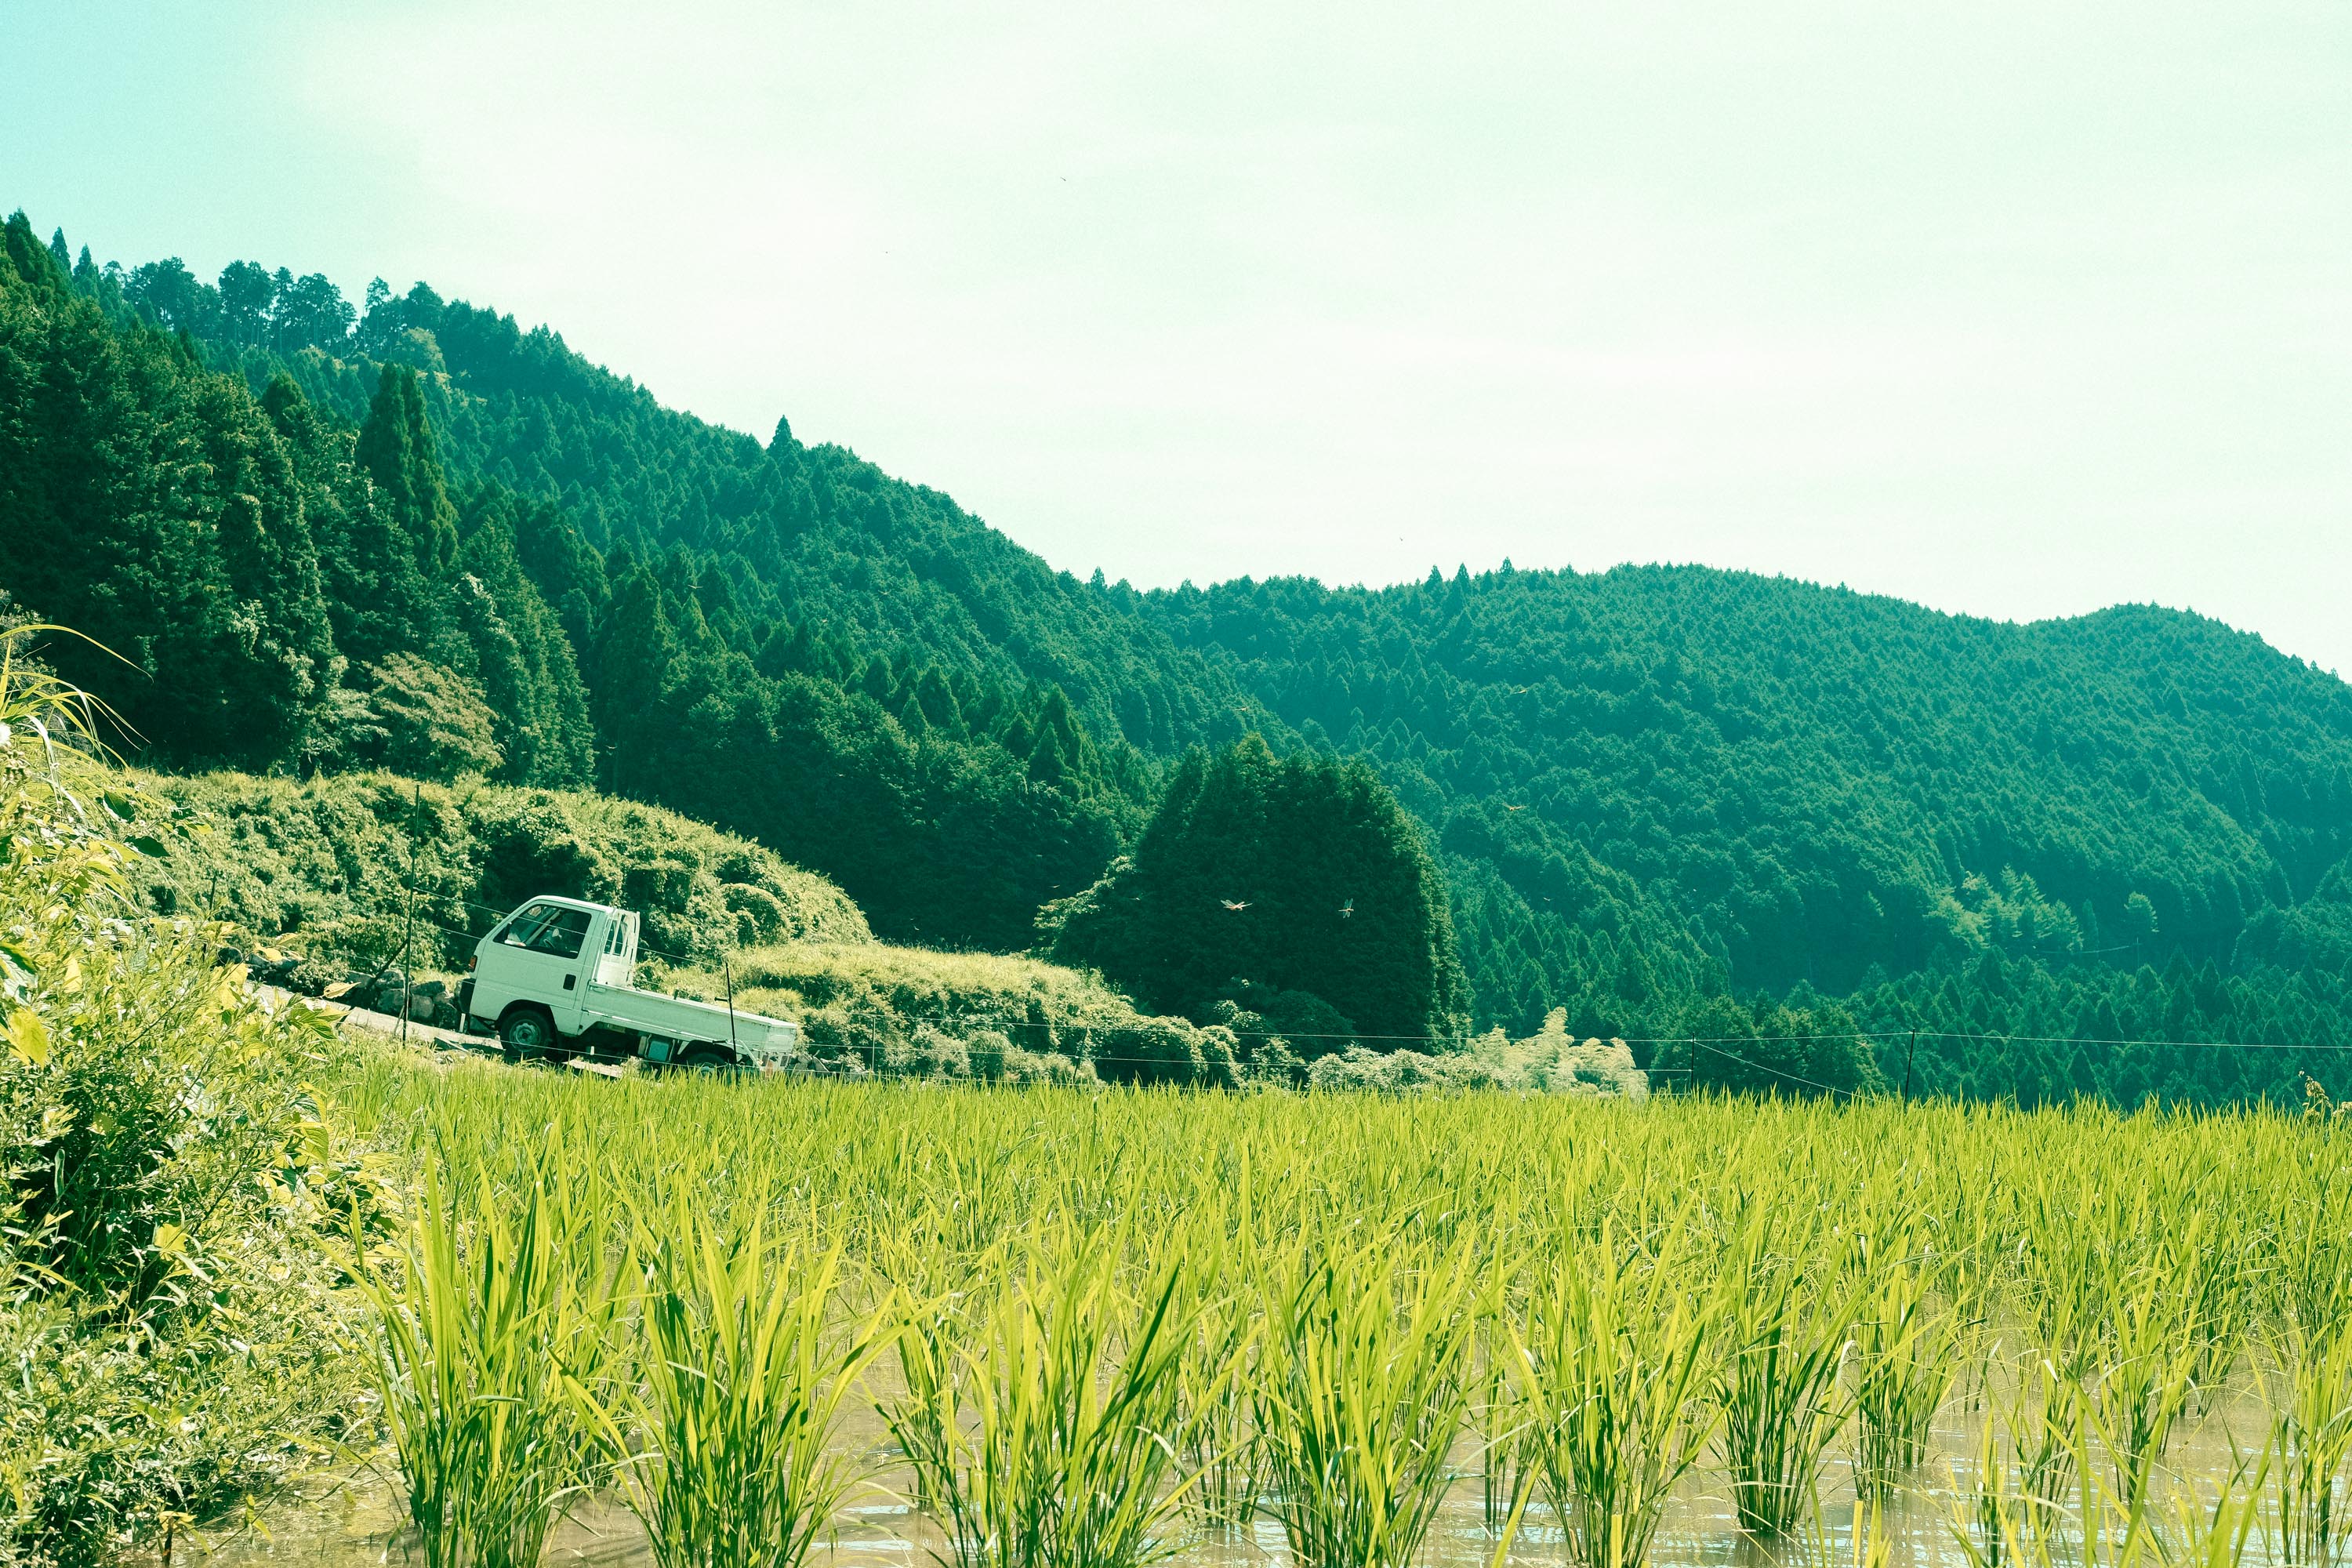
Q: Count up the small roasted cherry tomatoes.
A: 0